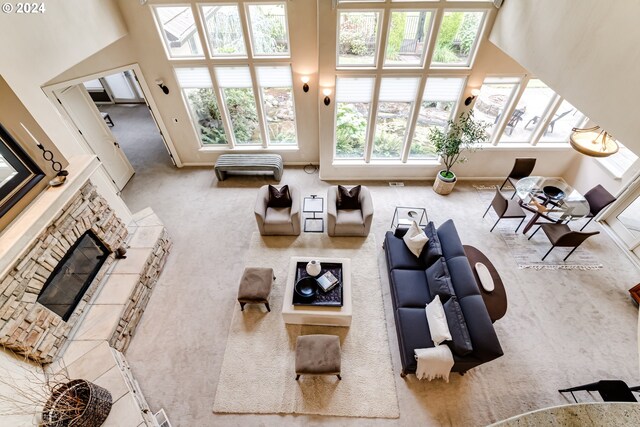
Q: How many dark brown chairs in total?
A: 4